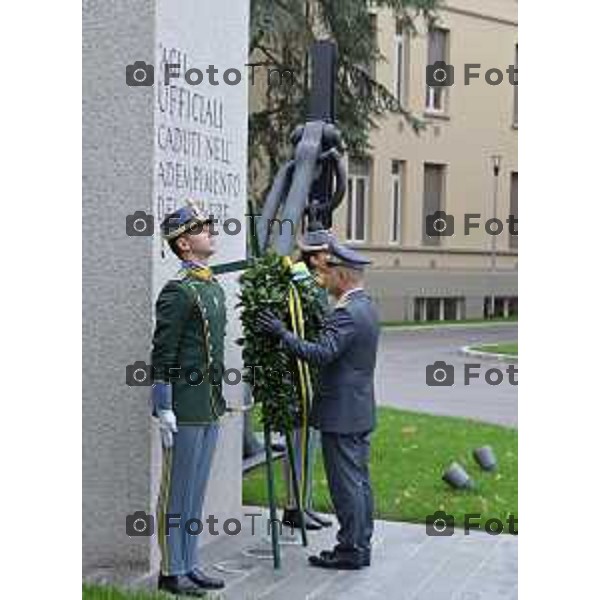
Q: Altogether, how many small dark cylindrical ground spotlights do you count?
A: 2